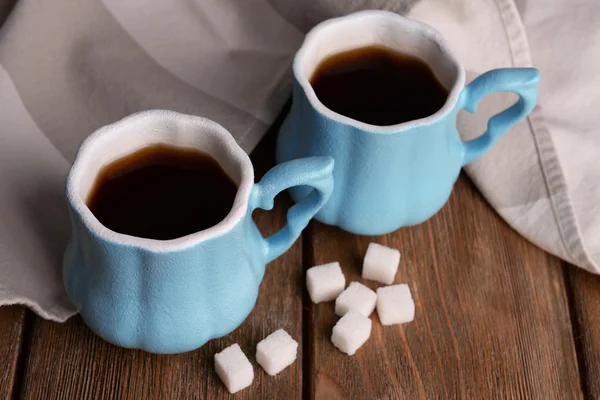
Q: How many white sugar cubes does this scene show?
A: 7